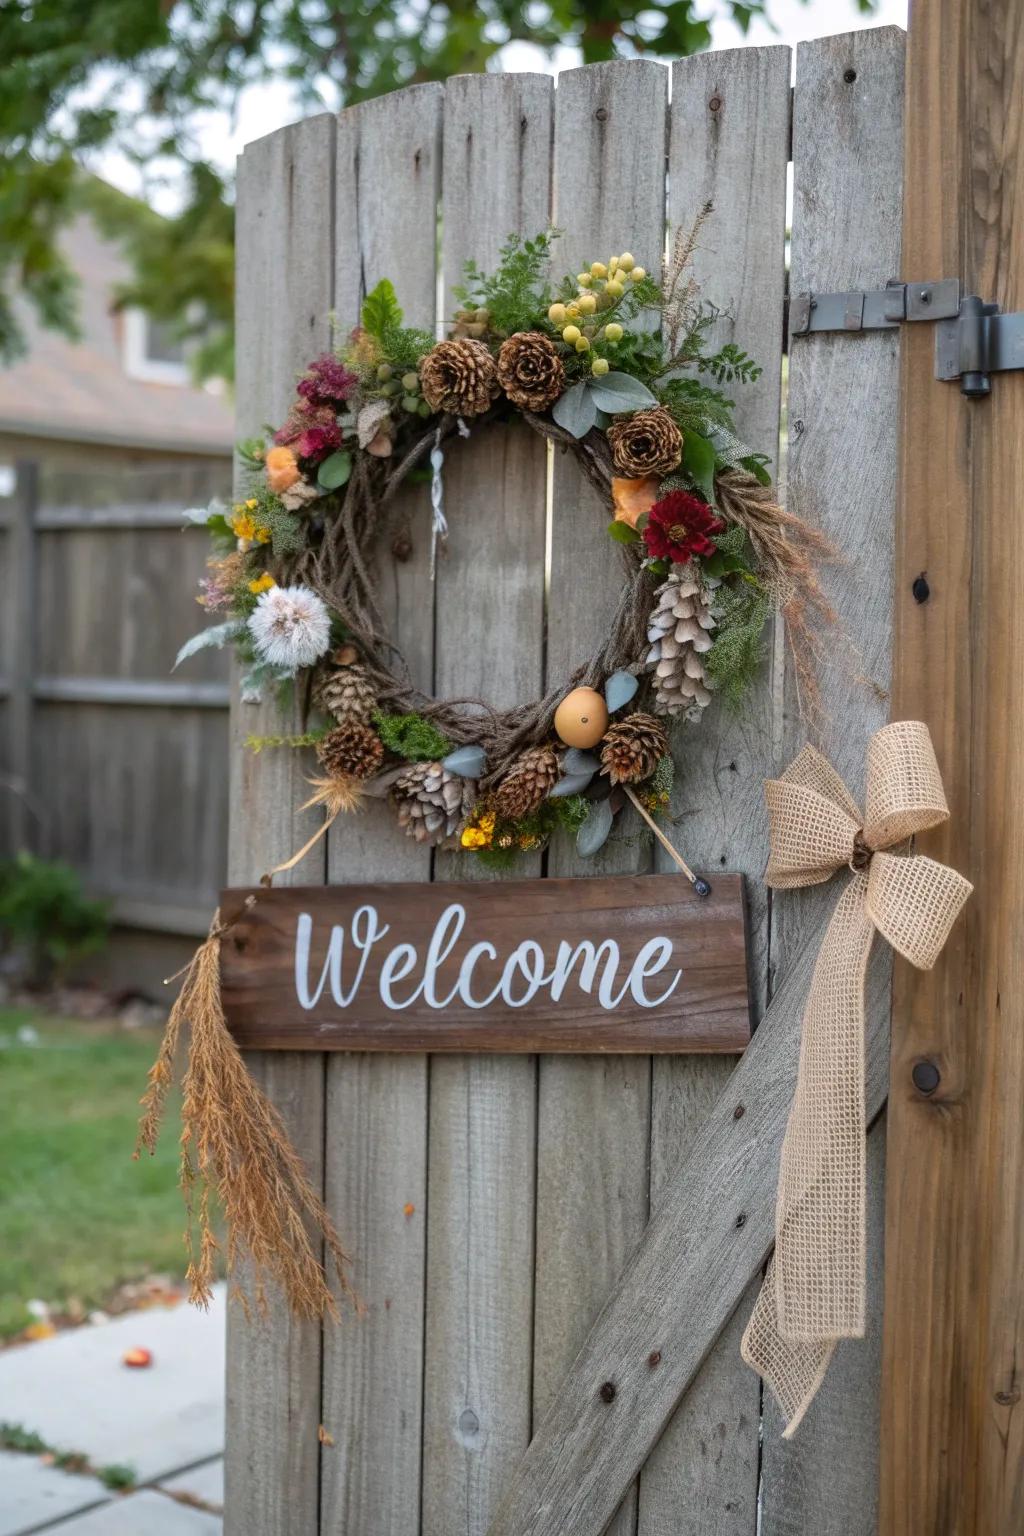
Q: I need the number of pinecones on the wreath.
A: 9